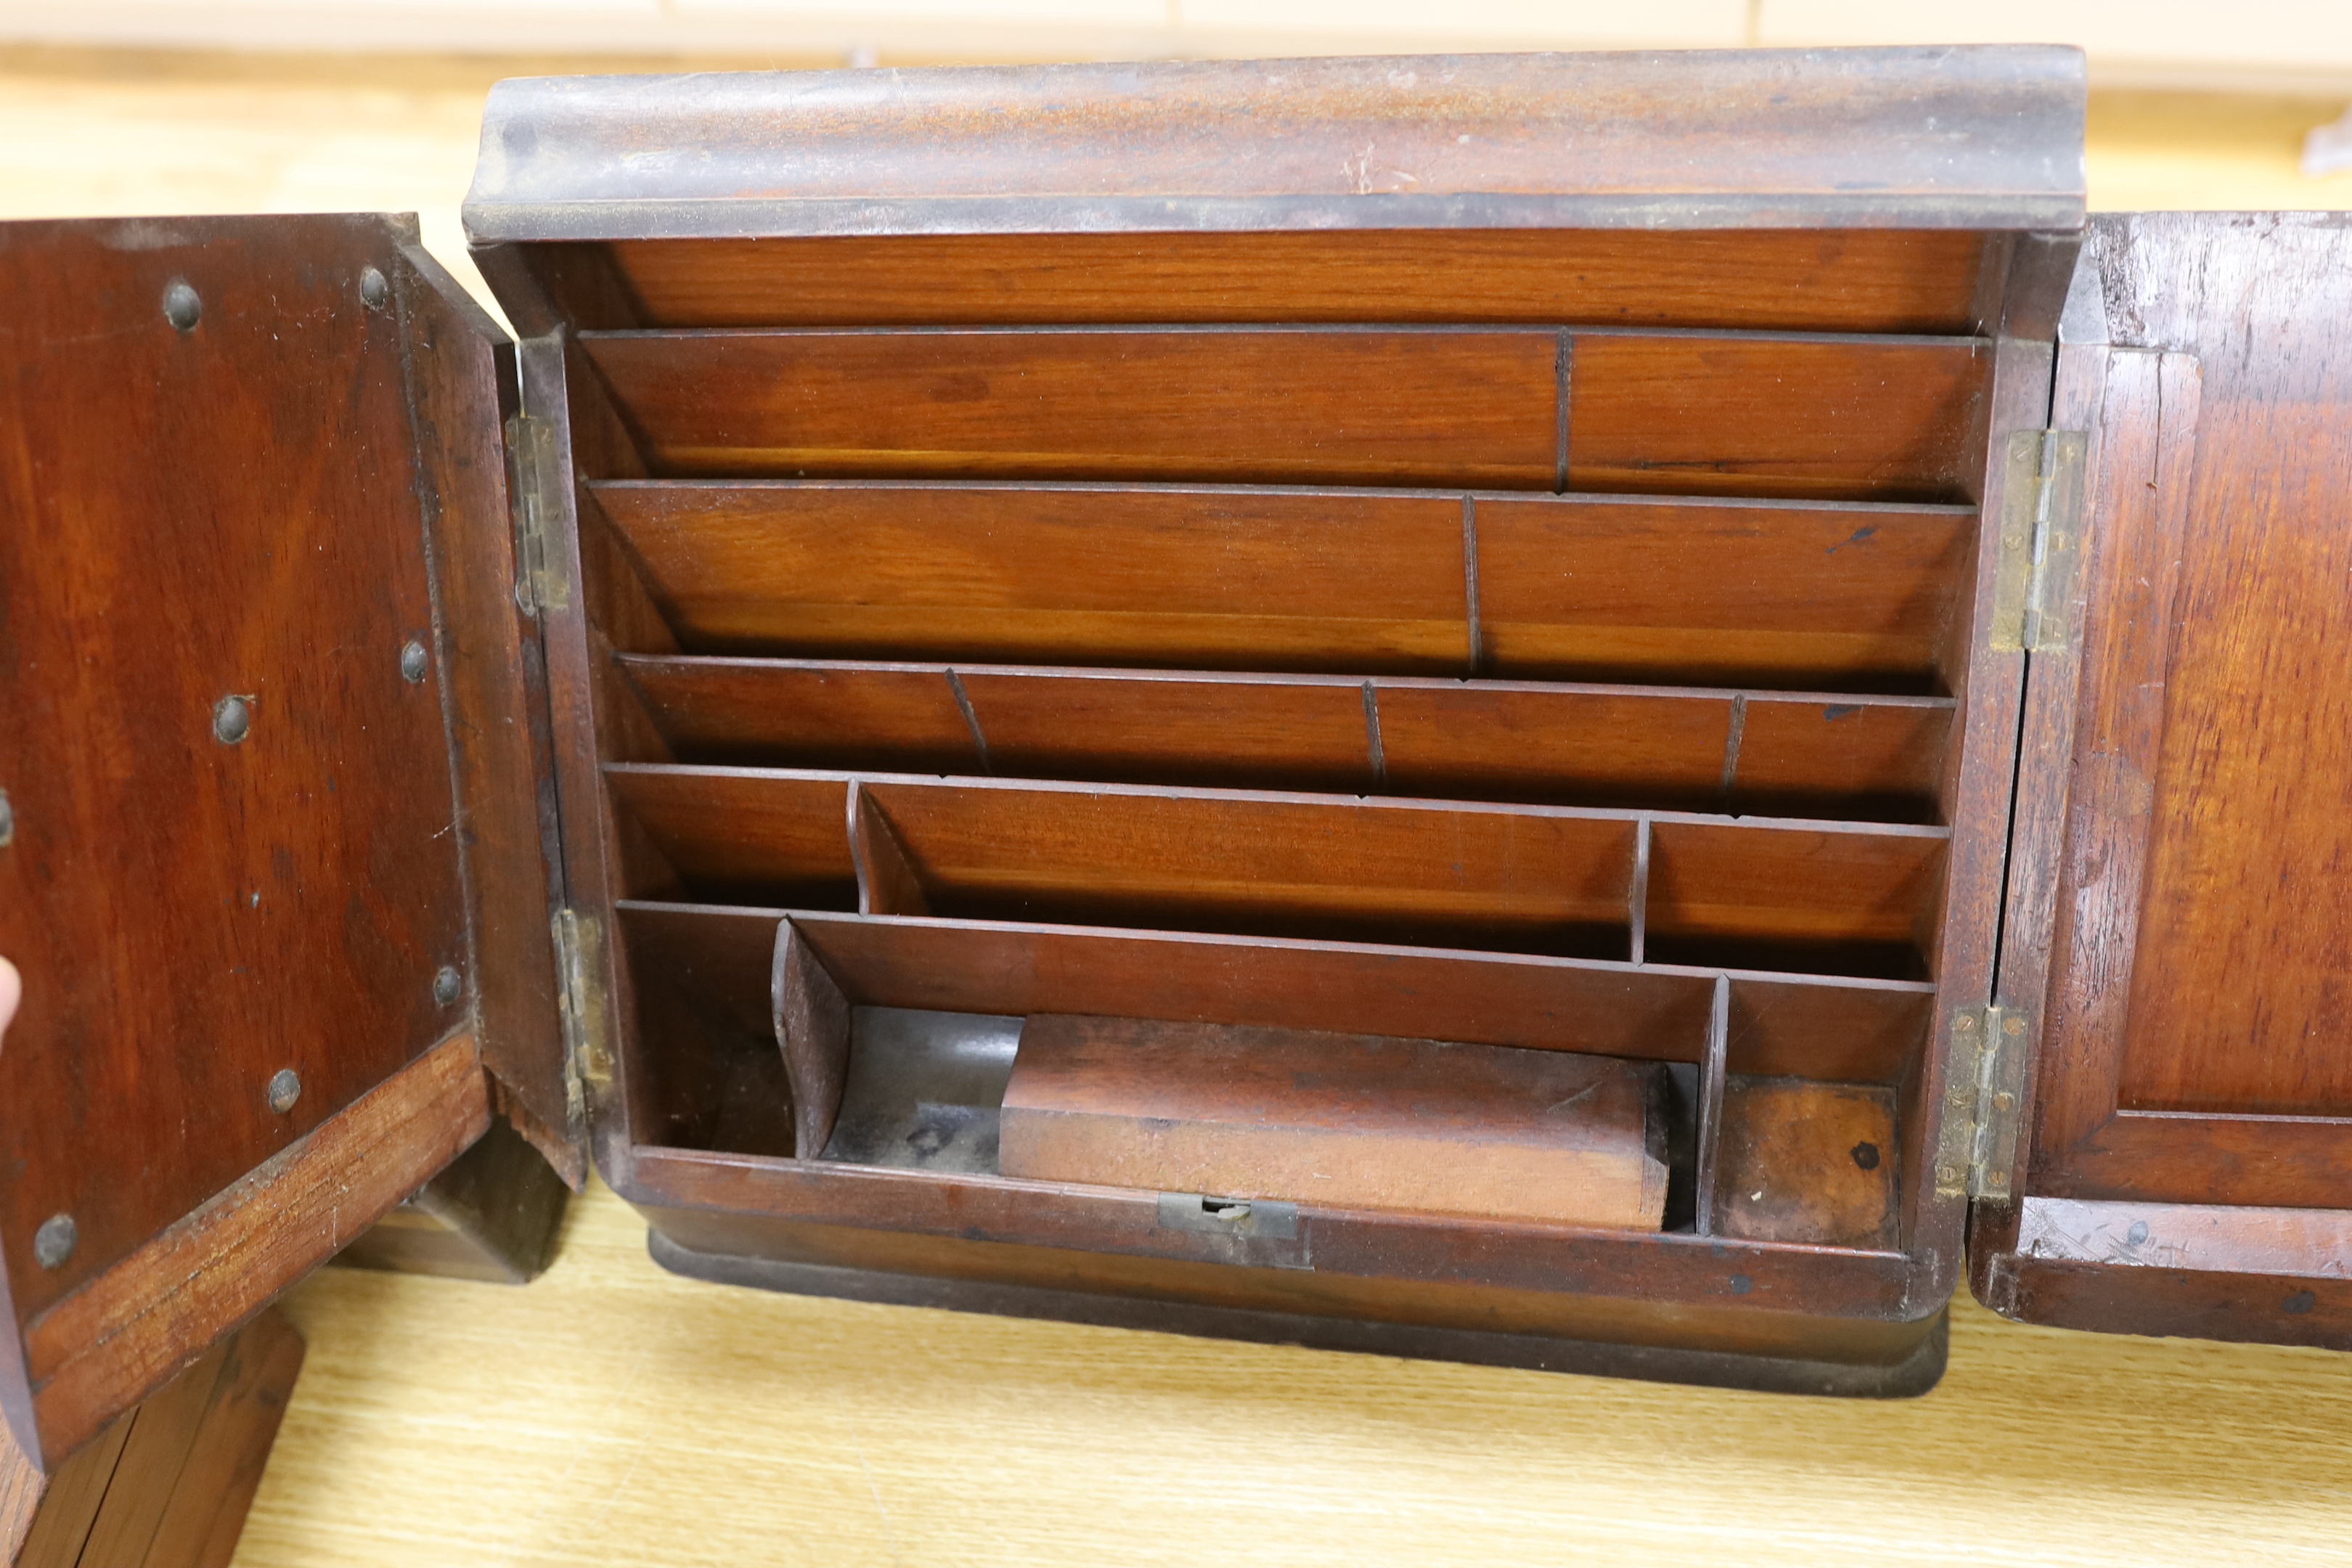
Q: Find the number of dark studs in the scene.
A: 8